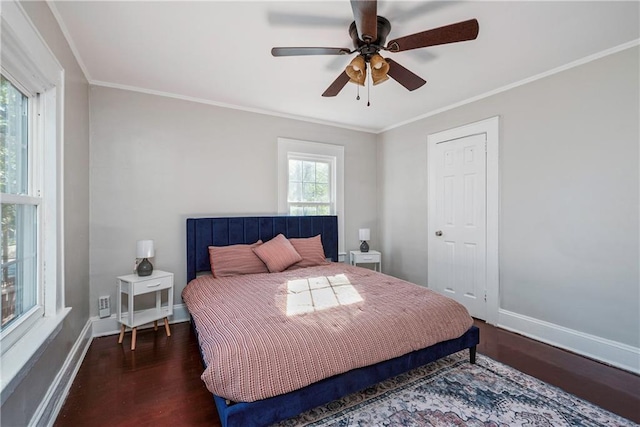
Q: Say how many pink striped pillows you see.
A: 3